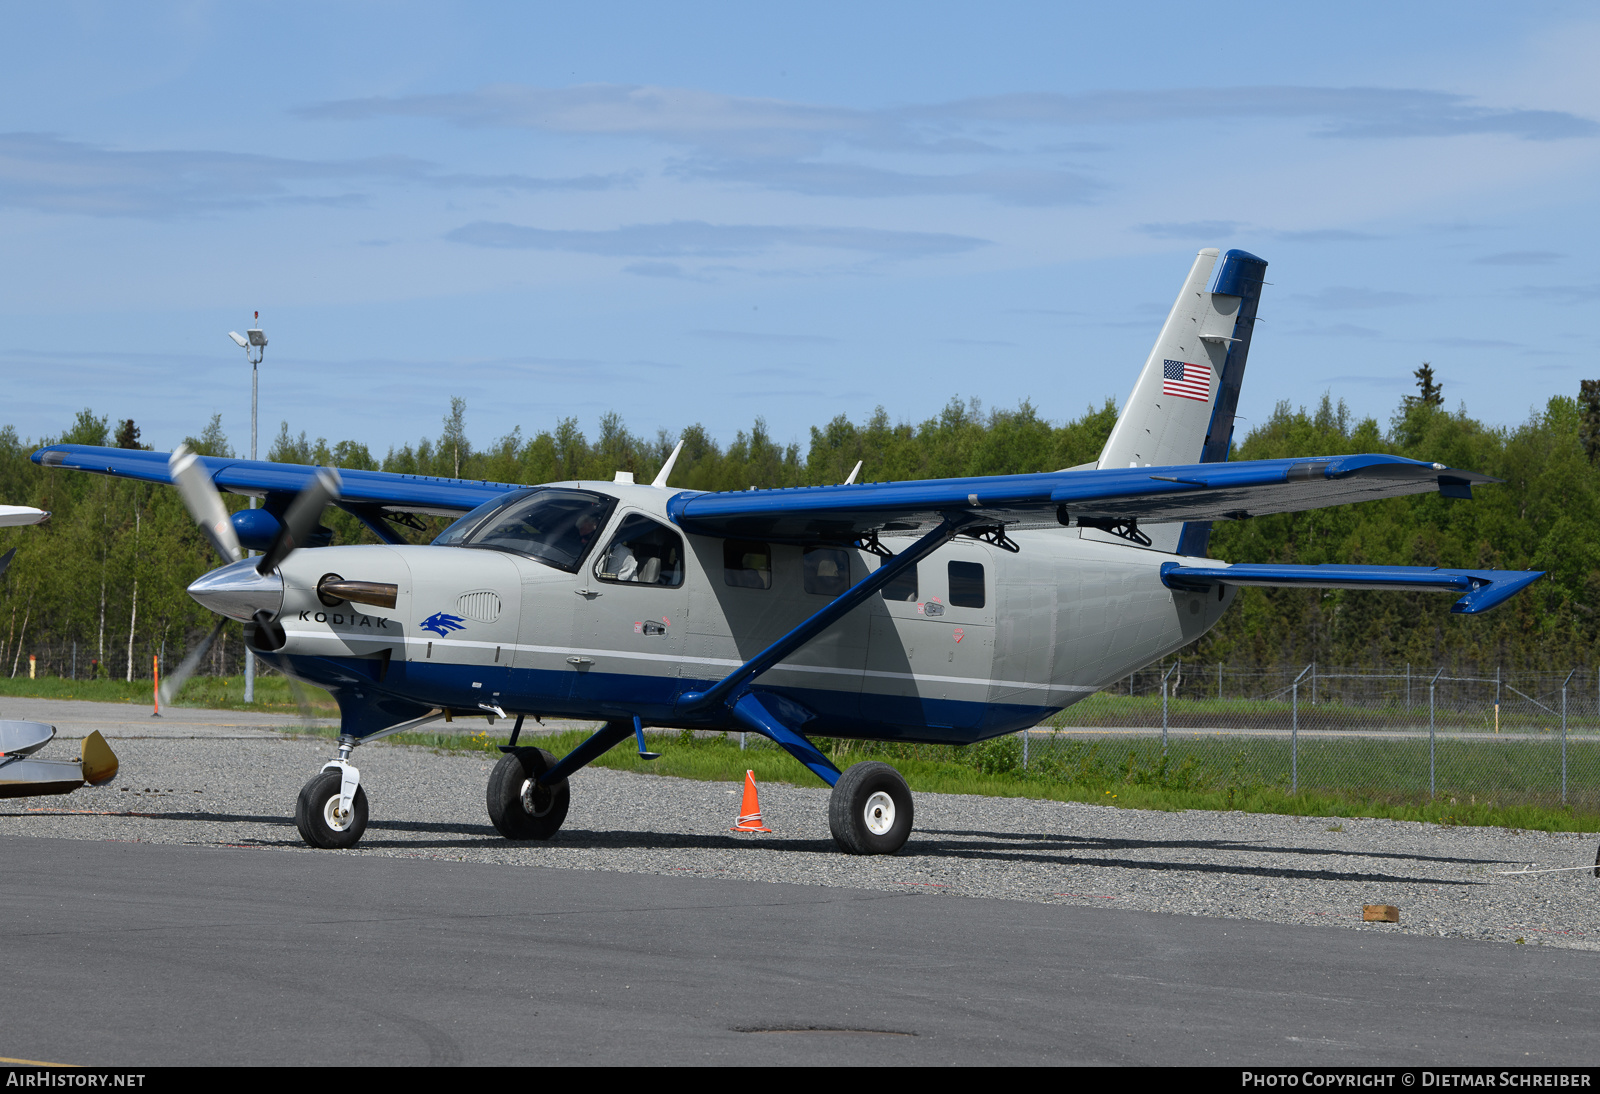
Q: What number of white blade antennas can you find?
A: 2